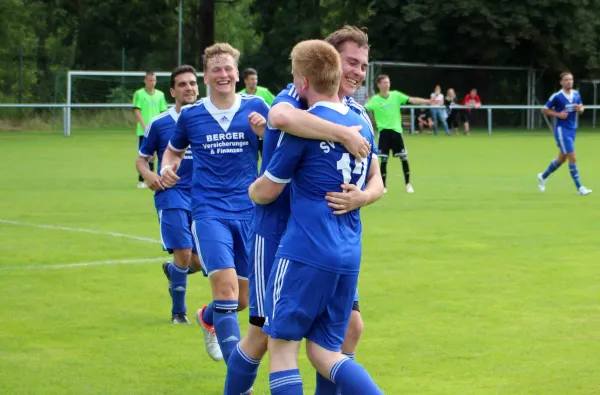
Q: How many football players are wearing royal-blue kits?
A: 5